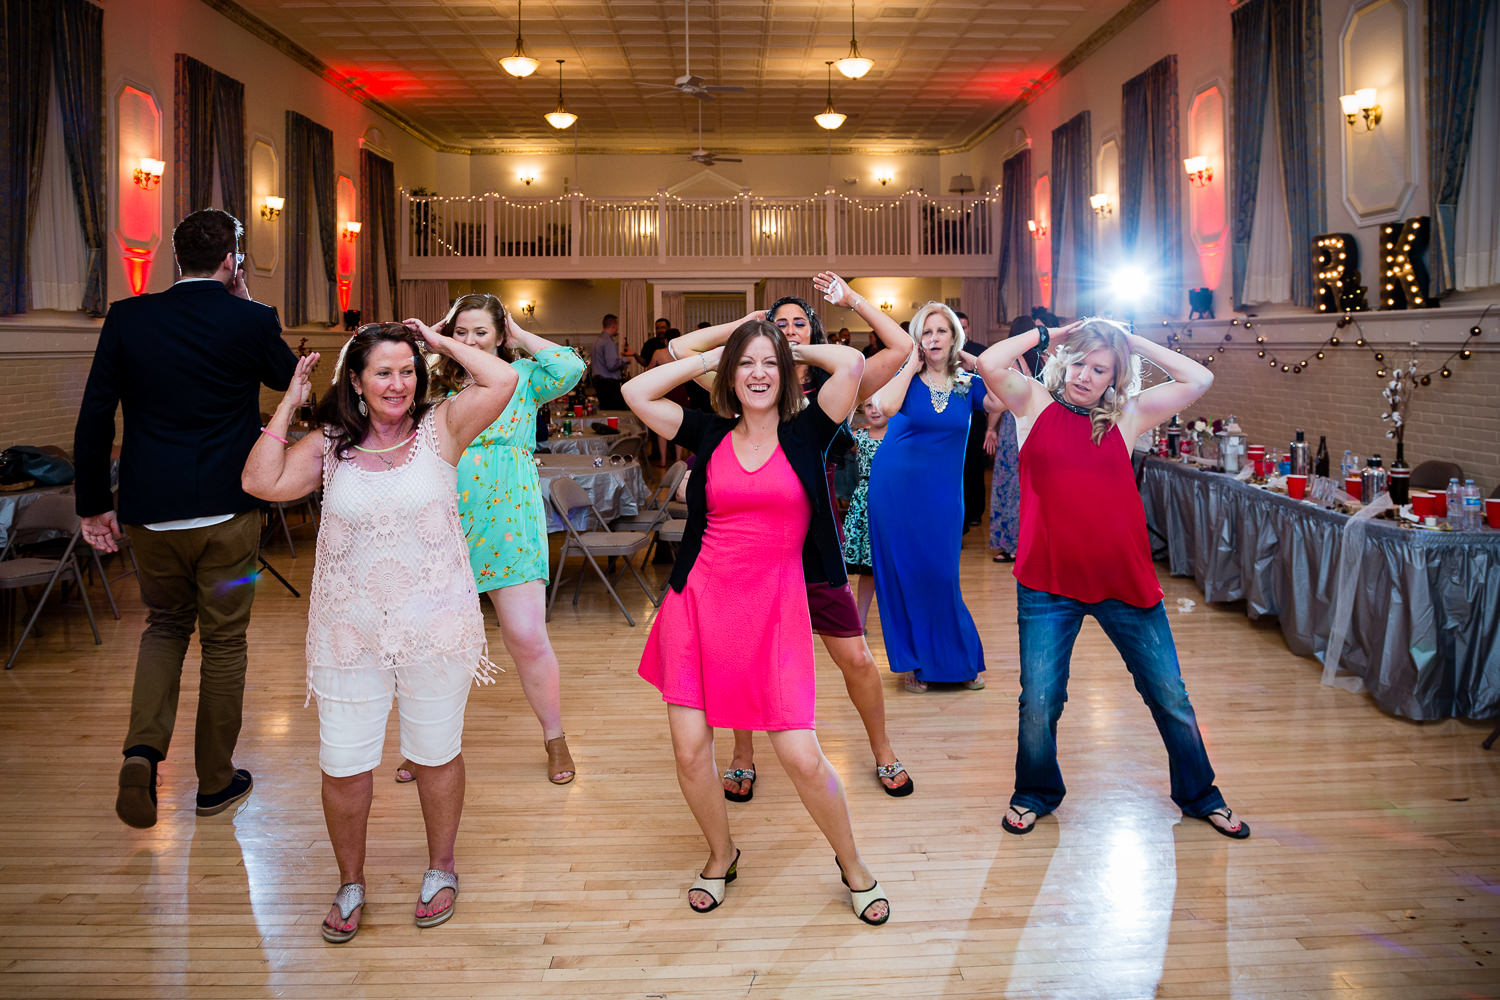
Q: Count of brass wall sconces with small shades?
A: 13